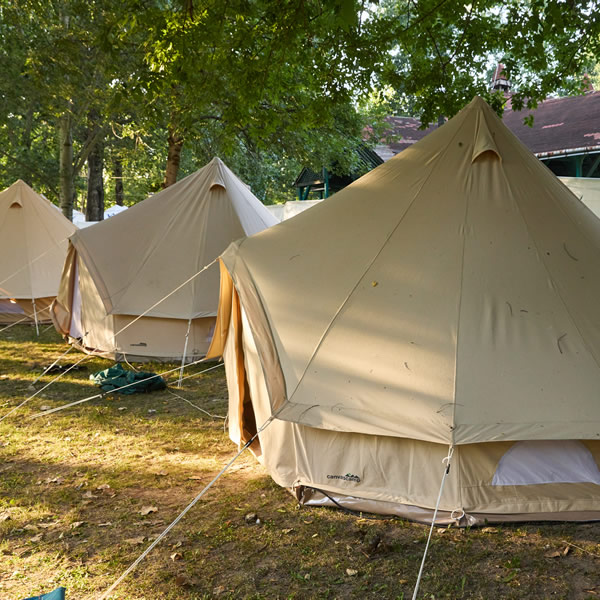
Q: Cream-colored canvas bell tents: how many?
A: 3